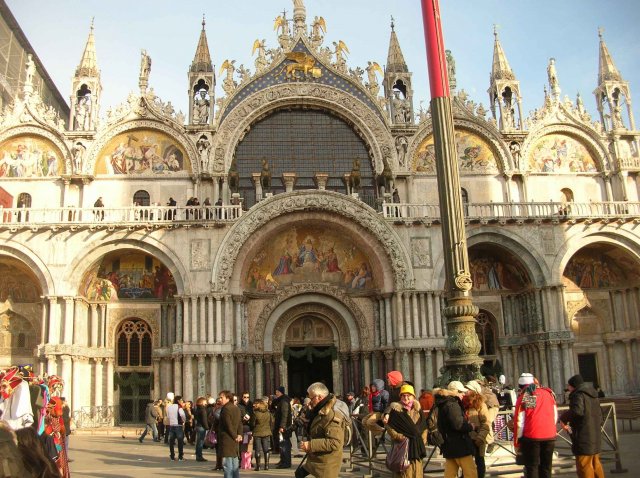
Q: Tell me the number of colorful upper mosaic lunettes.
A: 4